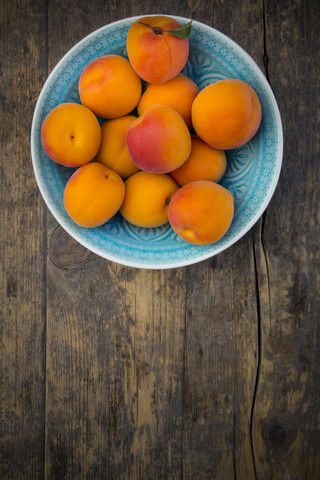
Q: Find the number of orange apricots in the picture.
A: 11